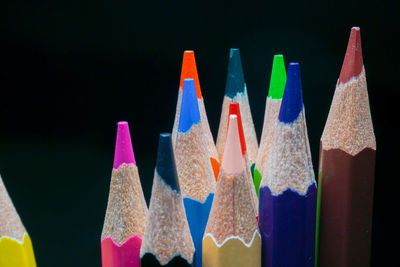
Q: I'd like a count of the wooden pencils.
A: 11